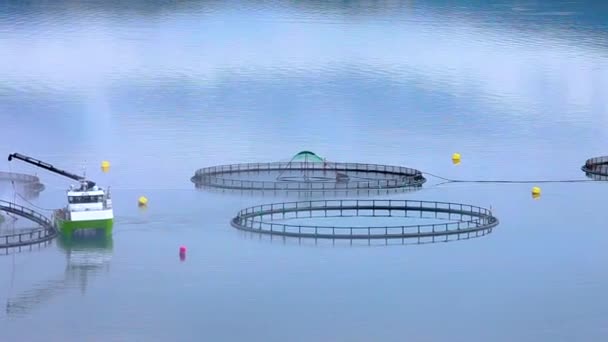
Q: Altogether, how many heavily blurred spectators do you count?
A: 0